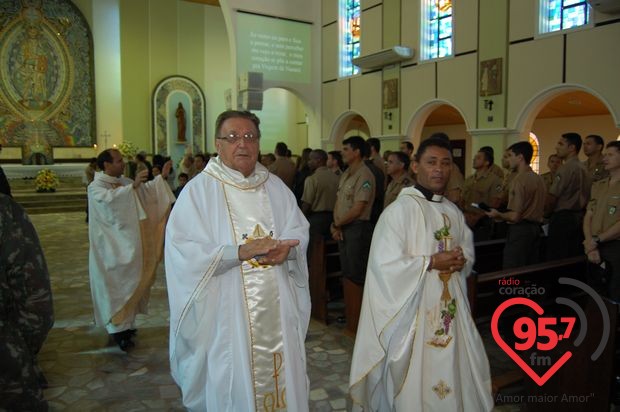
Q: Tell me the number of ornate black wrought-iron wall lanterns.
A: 0